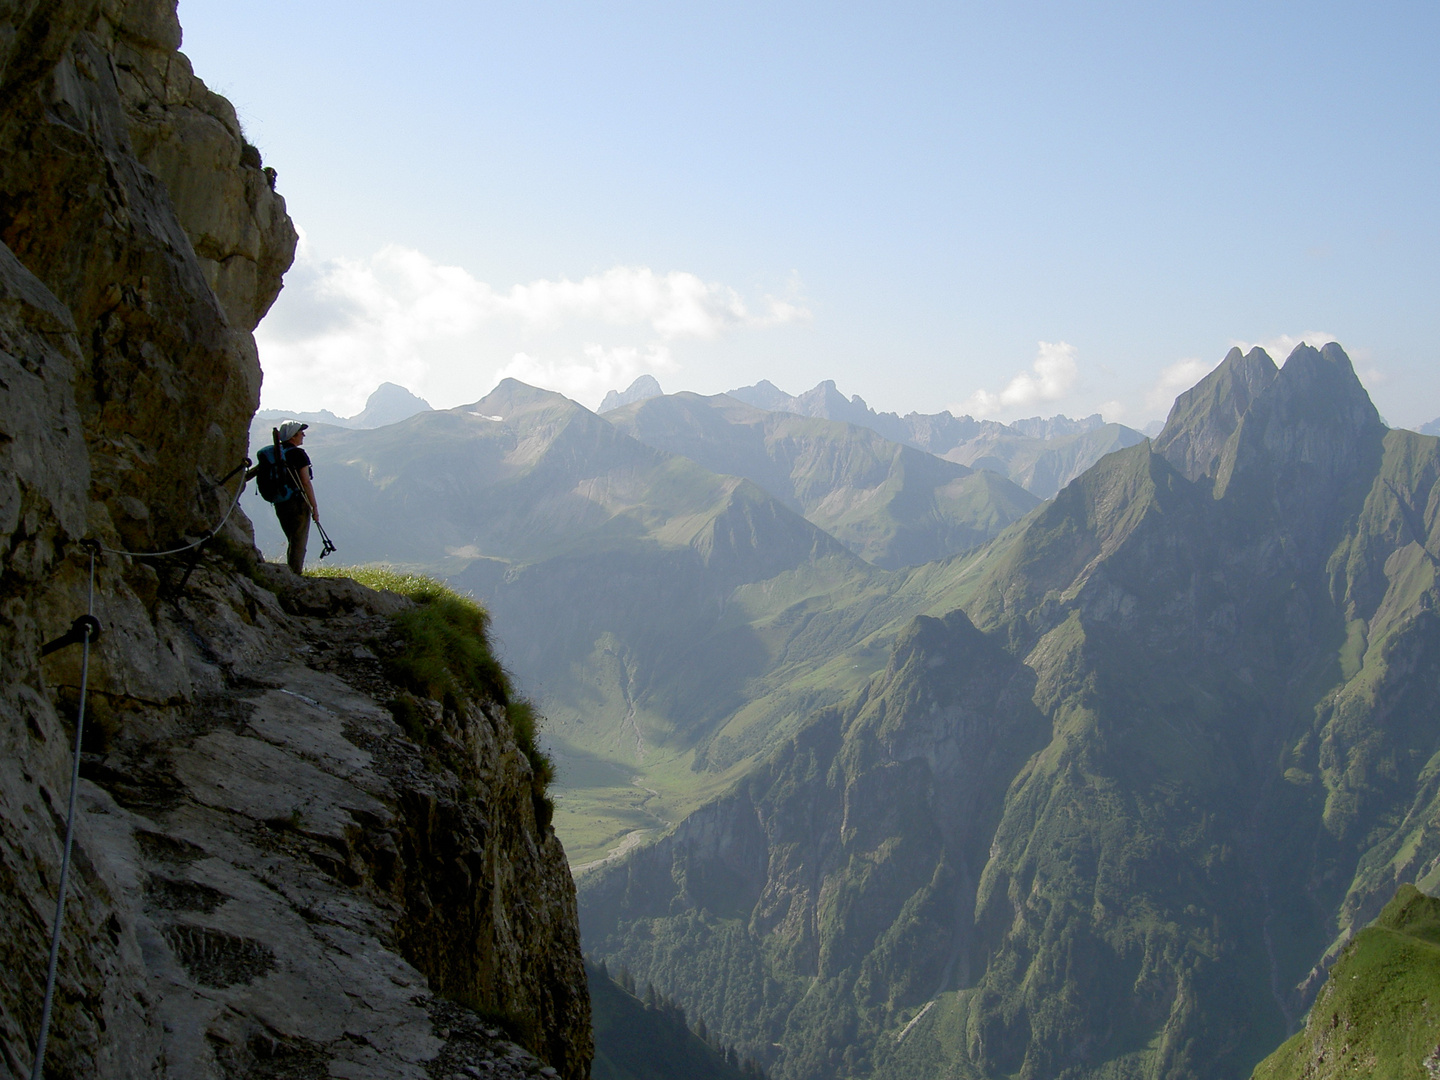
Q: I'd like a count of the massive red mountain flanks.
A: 0